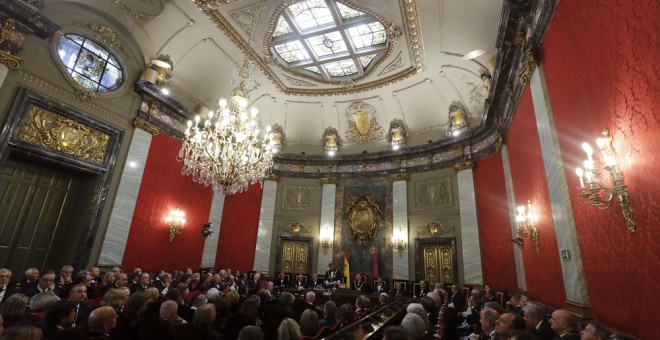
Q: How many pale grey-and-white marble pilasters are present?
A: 8